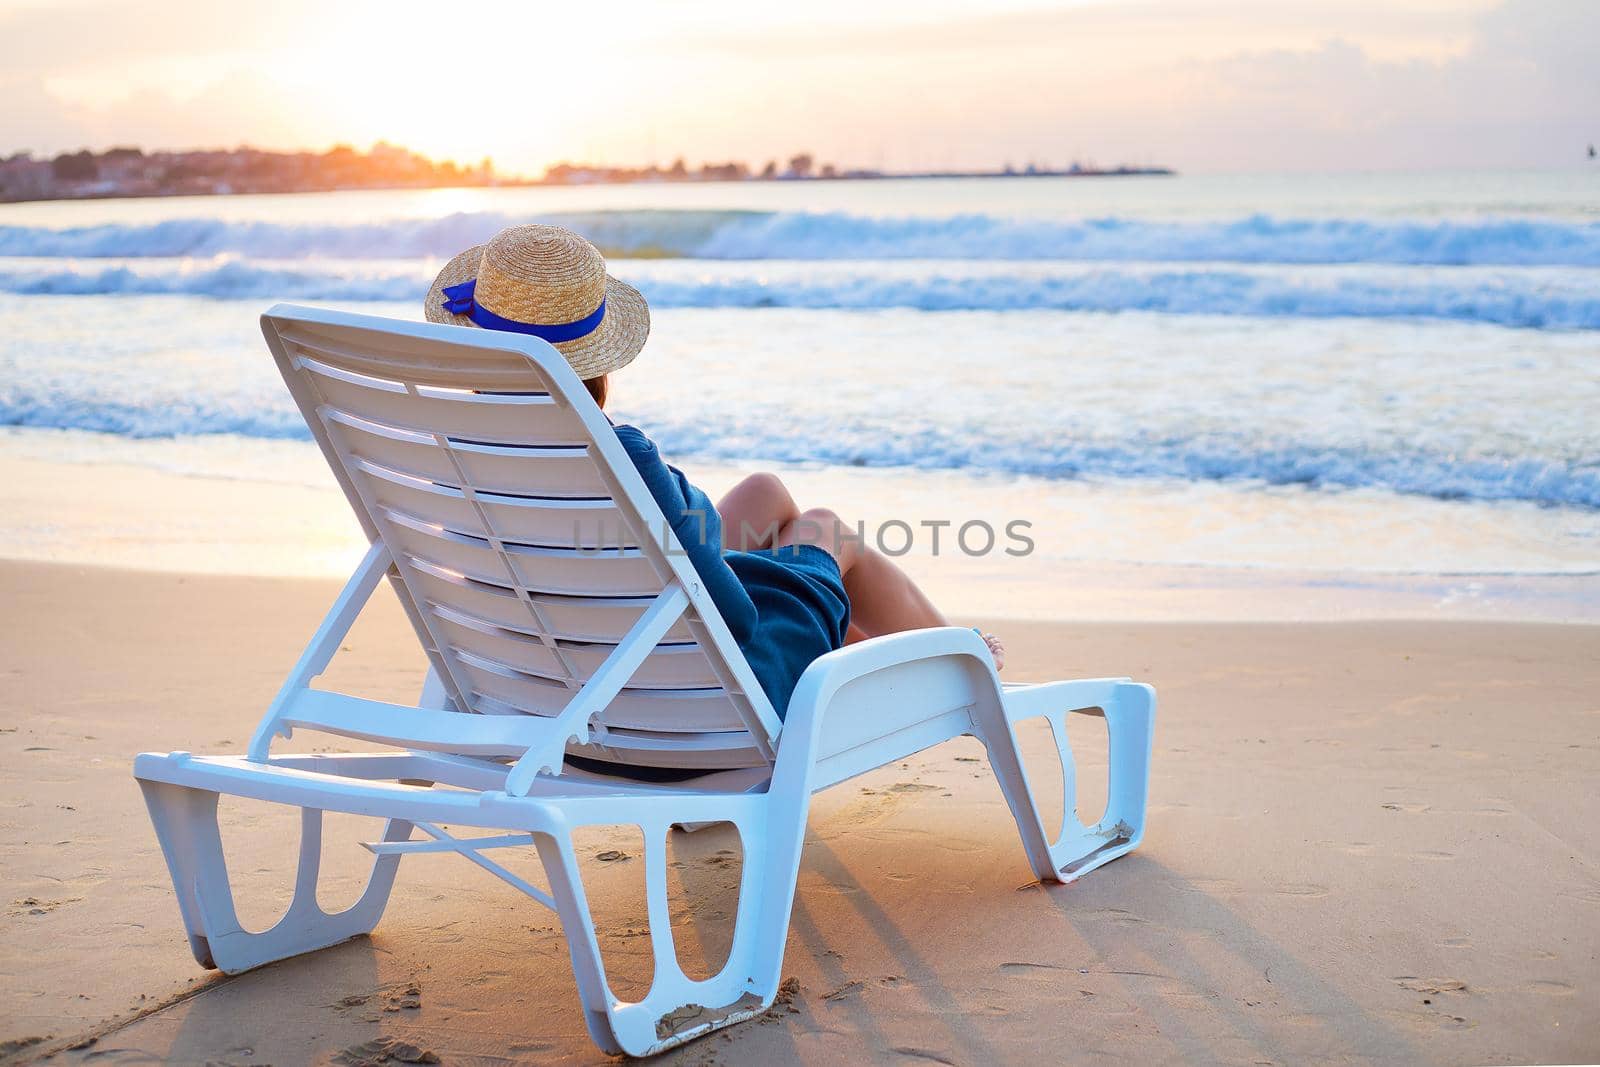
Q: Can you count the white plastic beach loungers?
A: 1